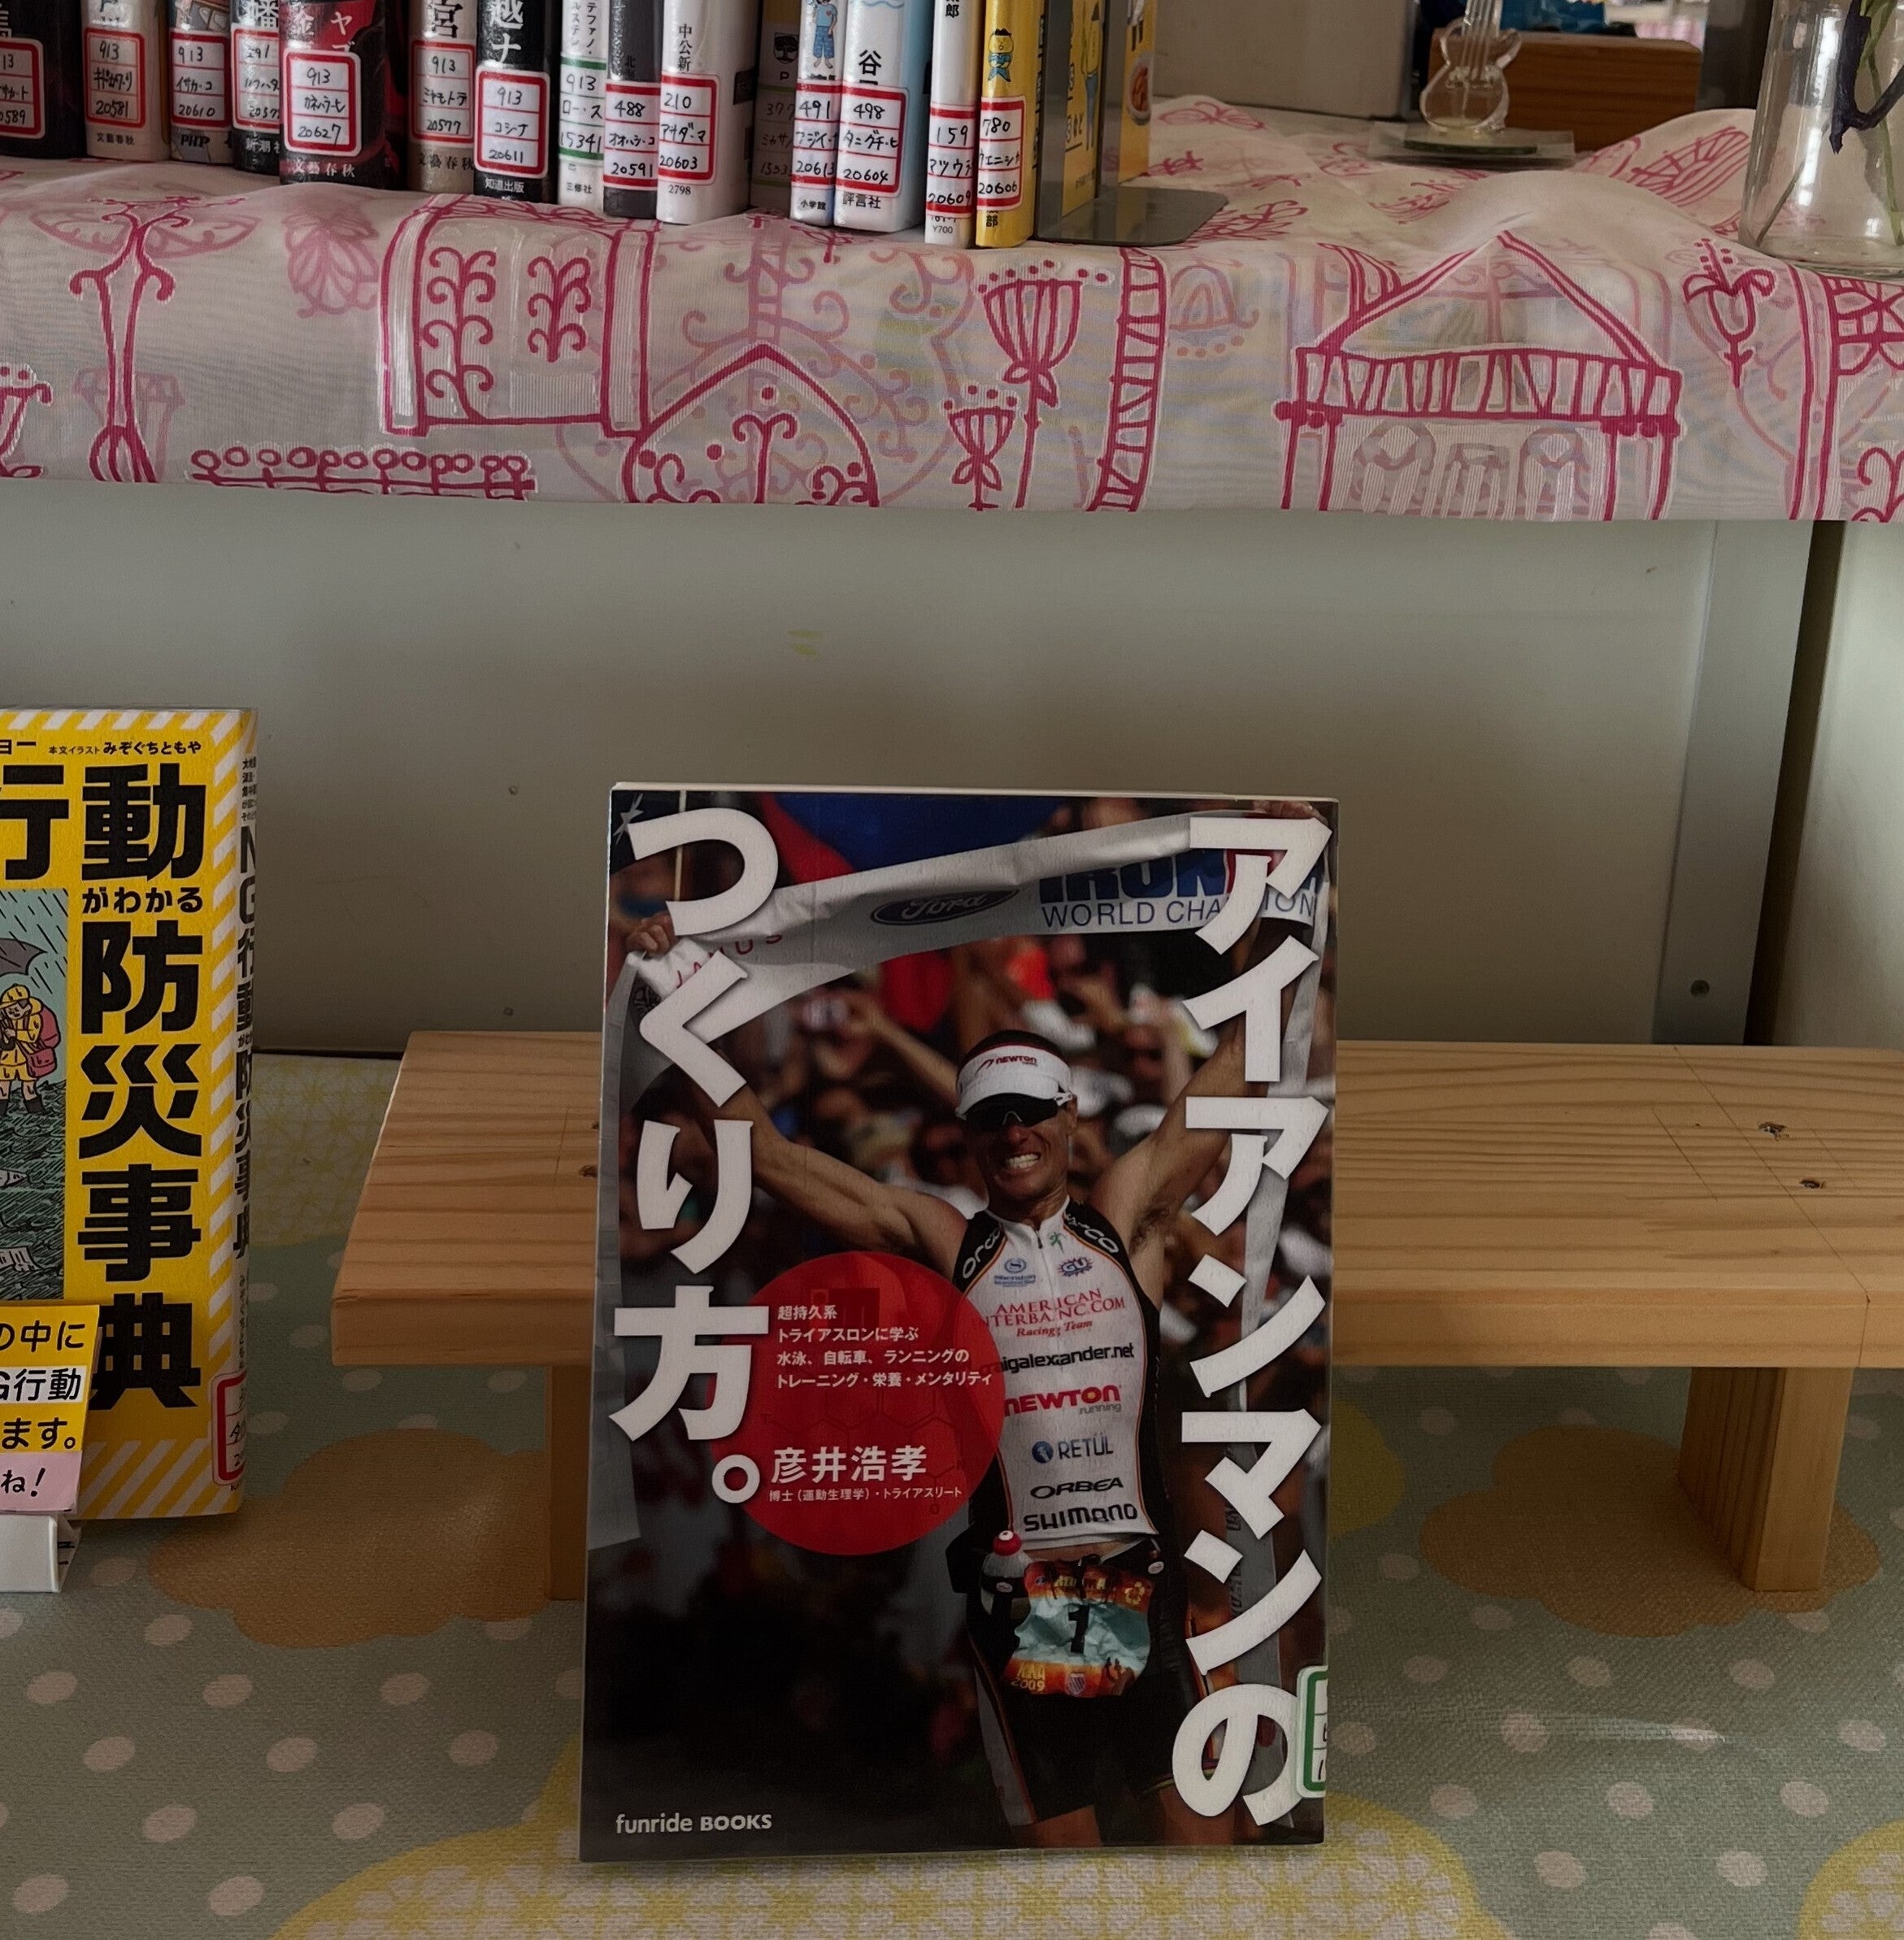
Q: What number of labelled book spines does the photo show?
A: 15